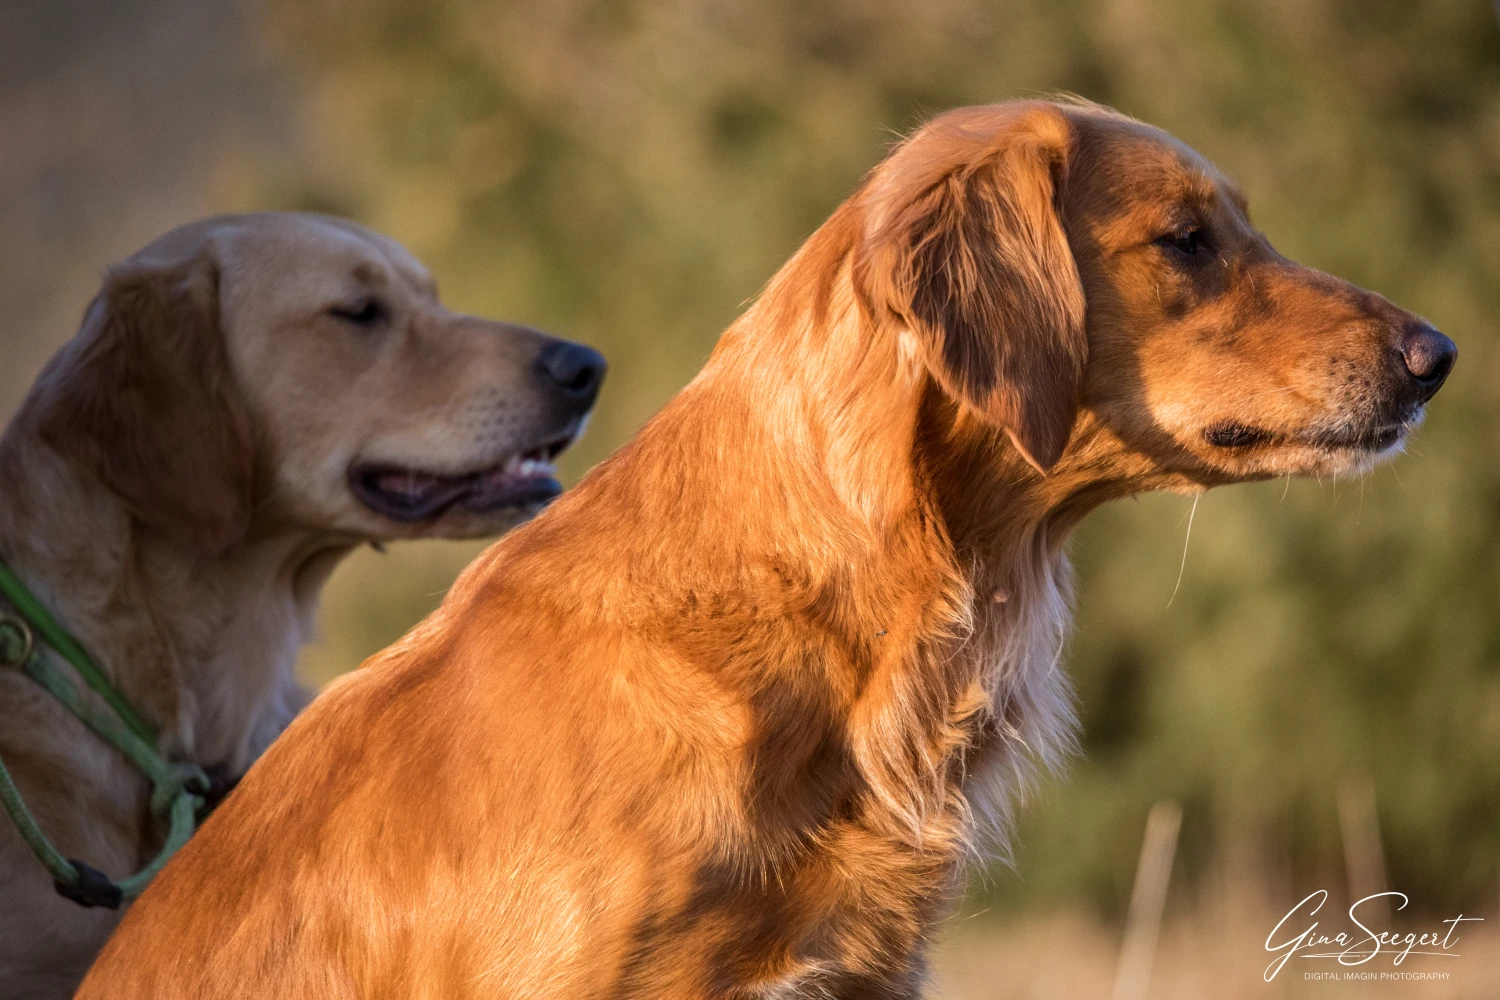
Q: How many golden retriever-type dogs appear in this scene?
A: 2